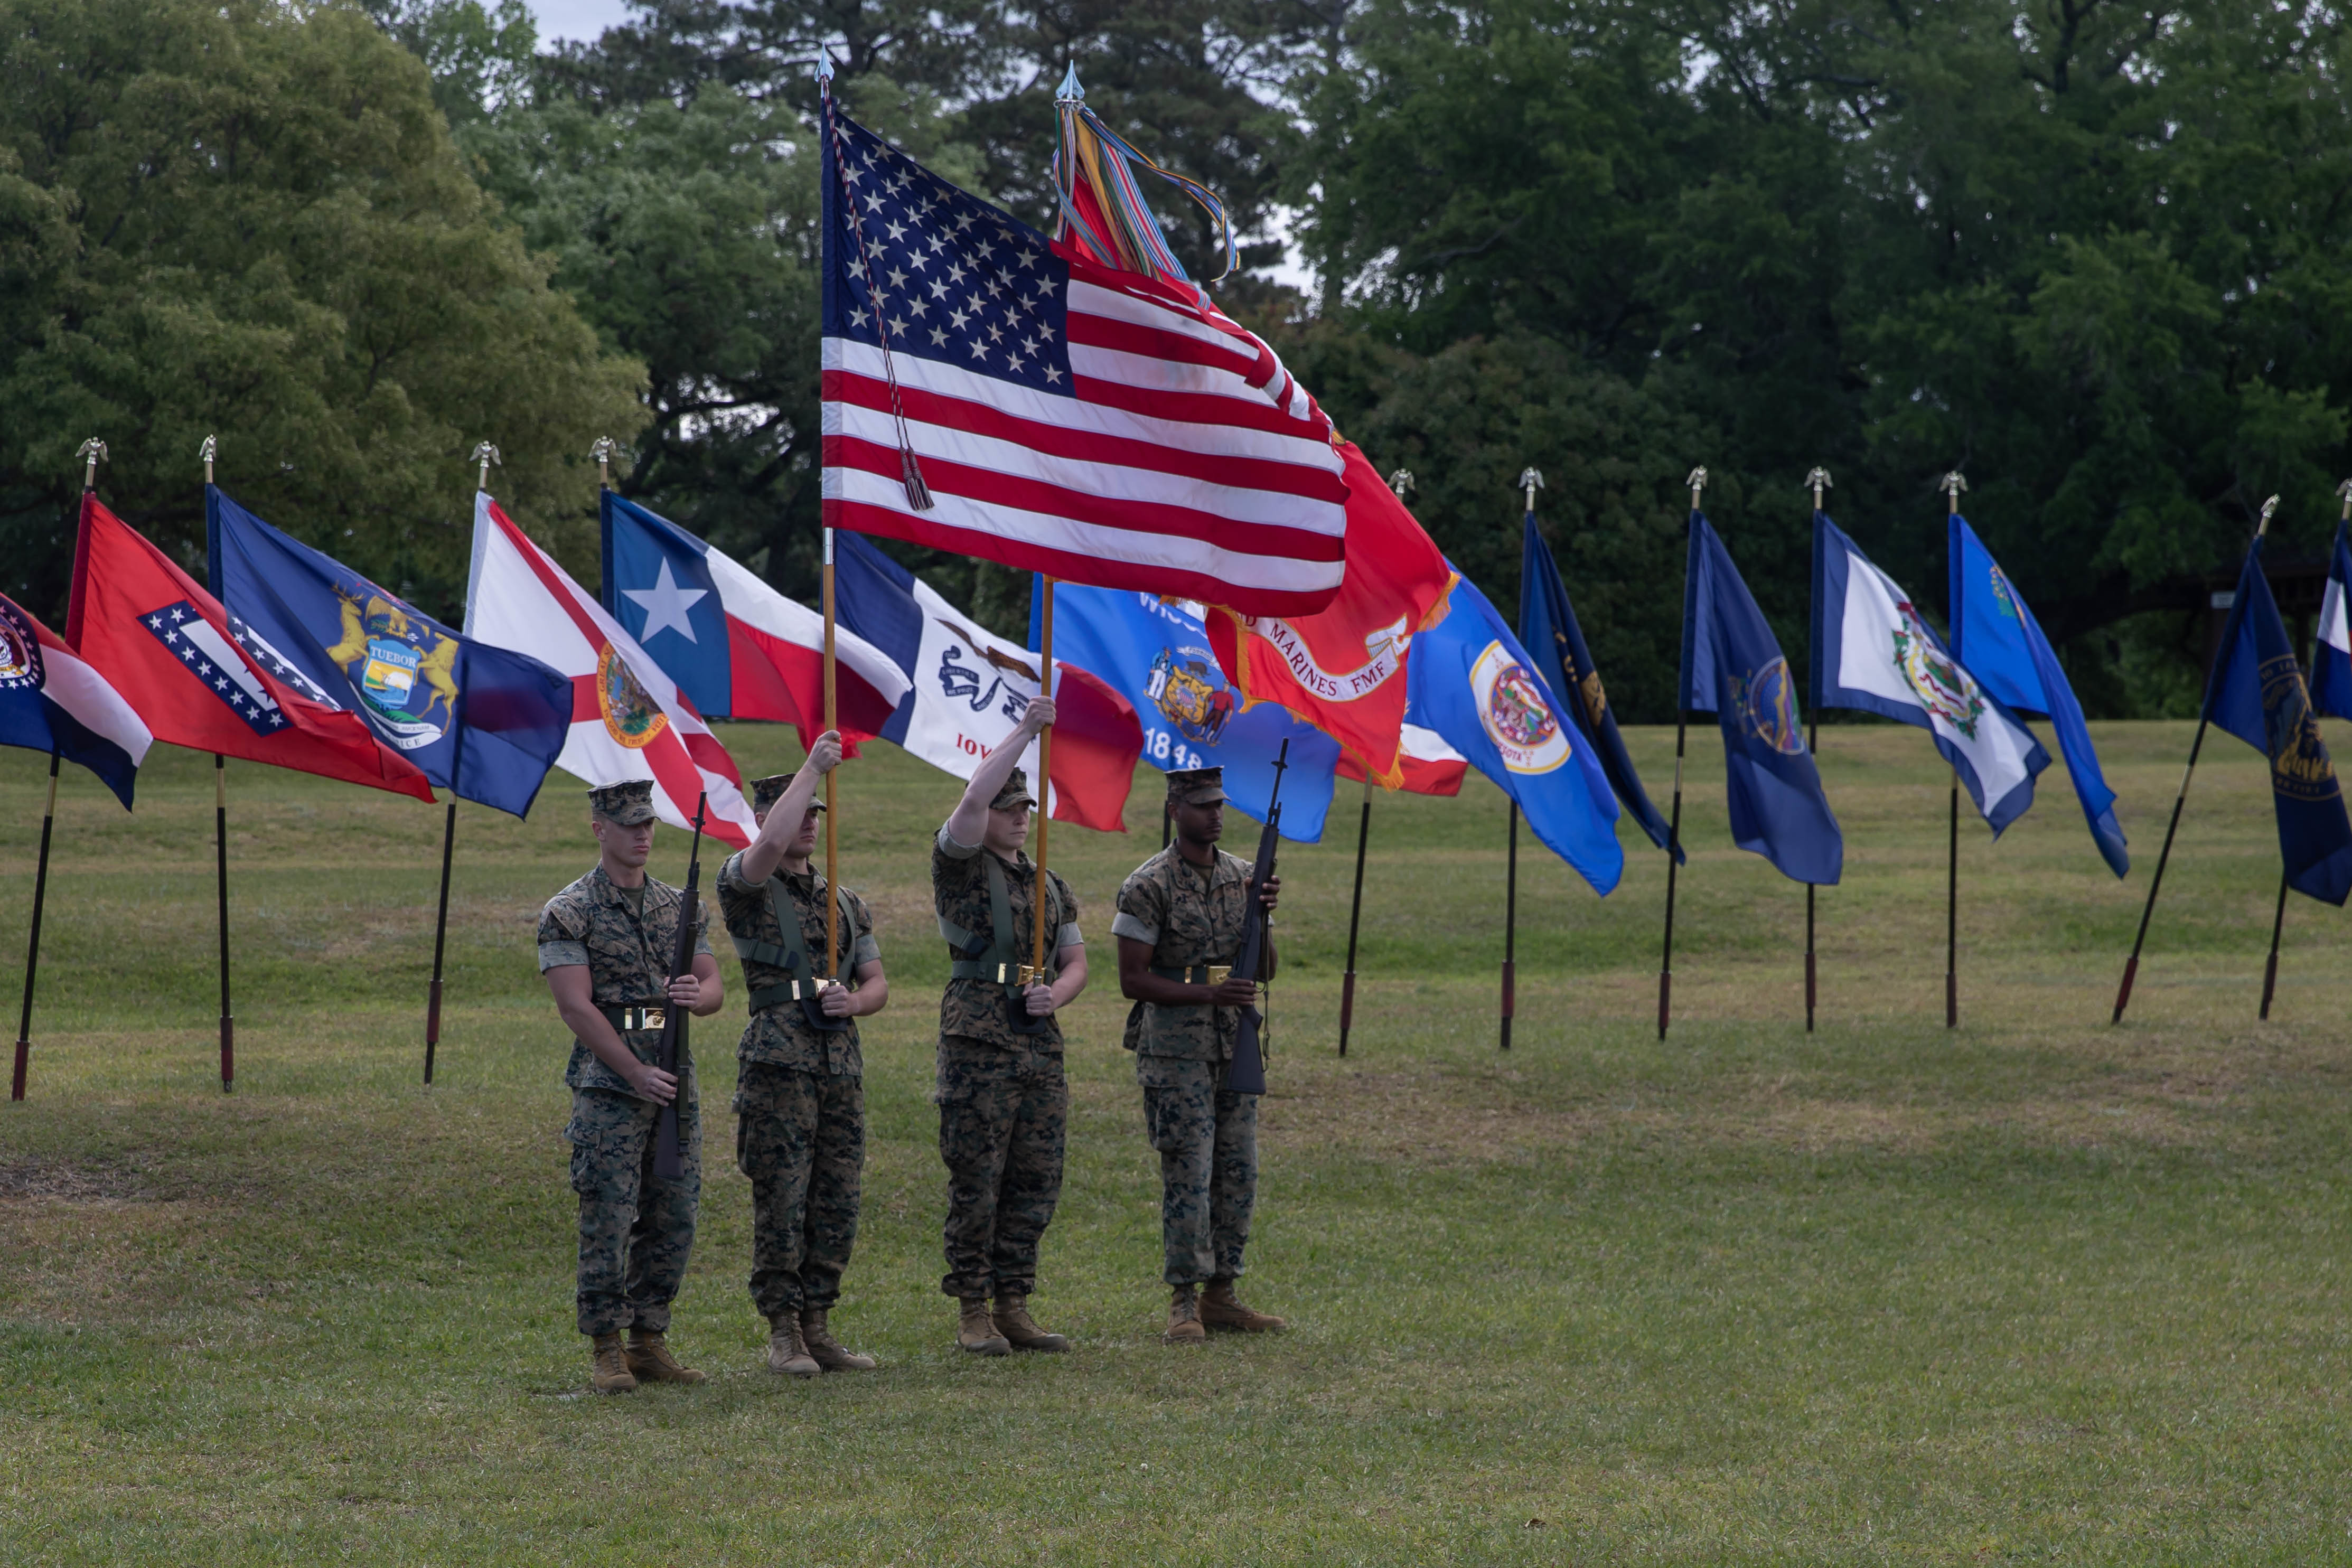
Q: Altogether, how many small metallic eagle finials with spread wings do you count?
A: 11